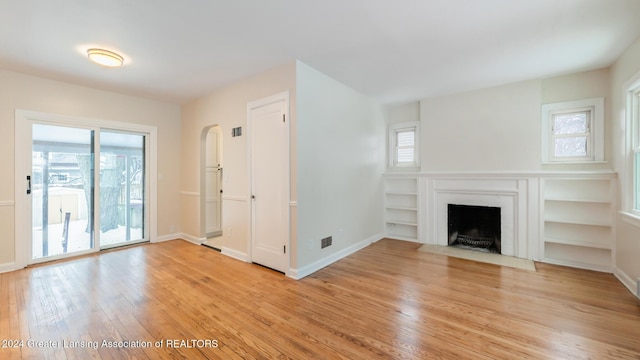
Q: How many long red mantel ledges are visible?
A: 0